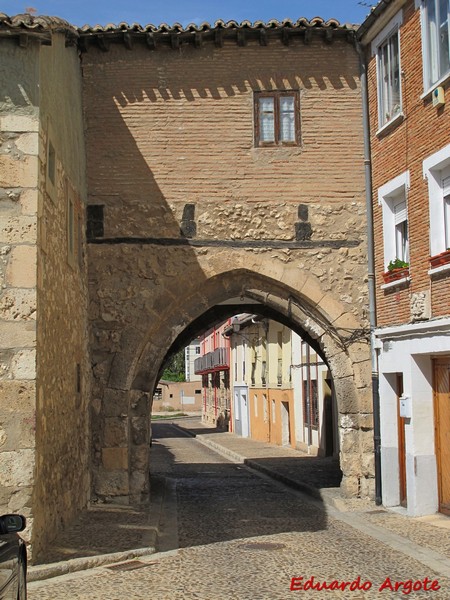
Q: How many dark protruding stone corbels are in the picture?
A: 3